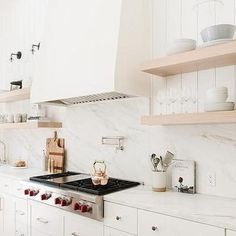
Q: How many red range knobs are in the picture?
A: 7